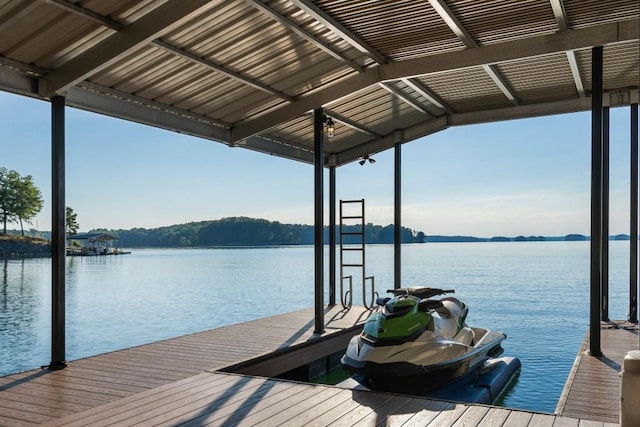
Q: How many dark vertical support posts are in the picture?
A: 7